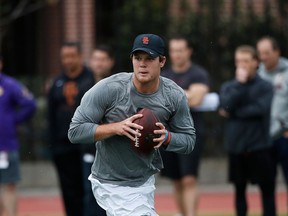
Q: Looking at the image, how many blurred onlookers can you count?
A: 6